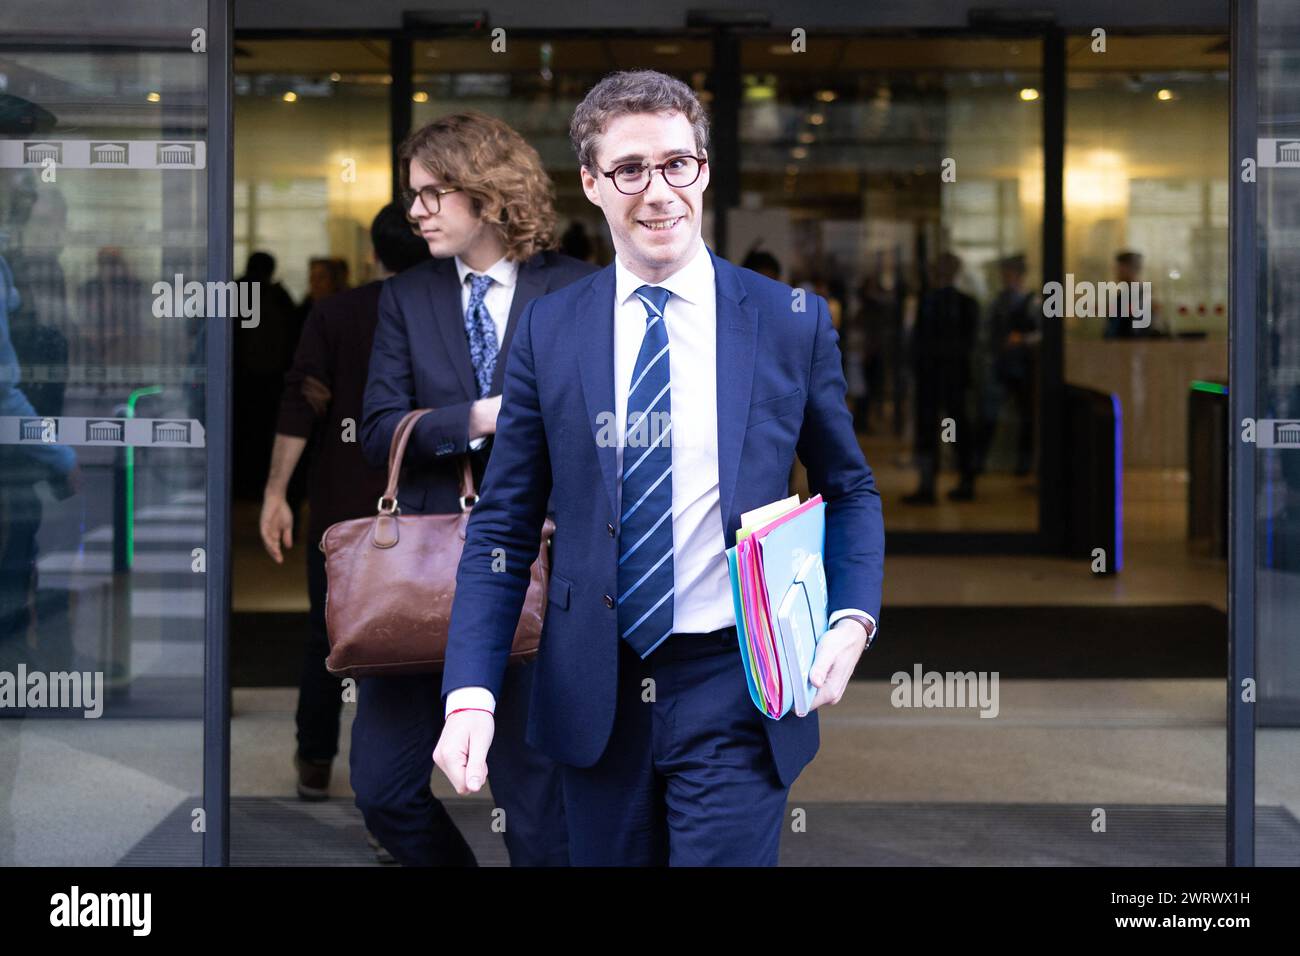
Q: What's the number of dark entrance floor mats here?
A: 2